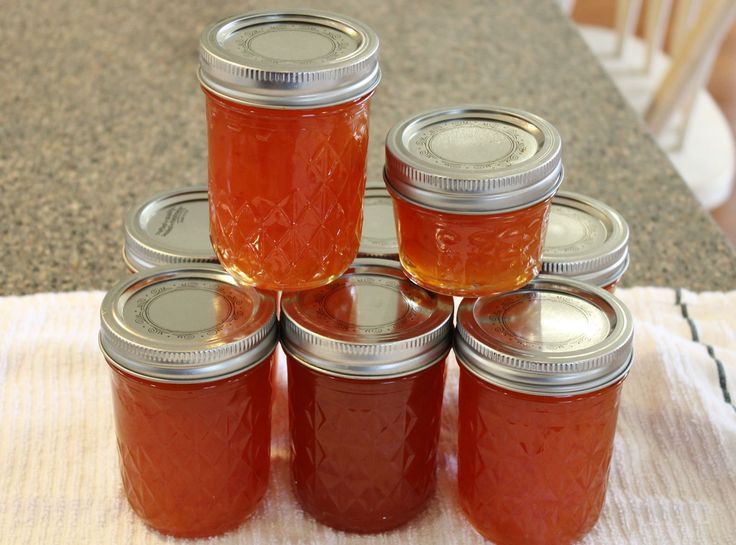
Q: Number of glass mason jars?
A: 8